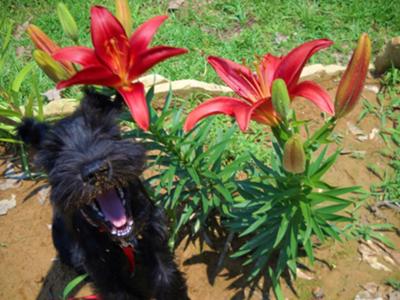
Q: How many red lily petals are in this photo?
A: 12